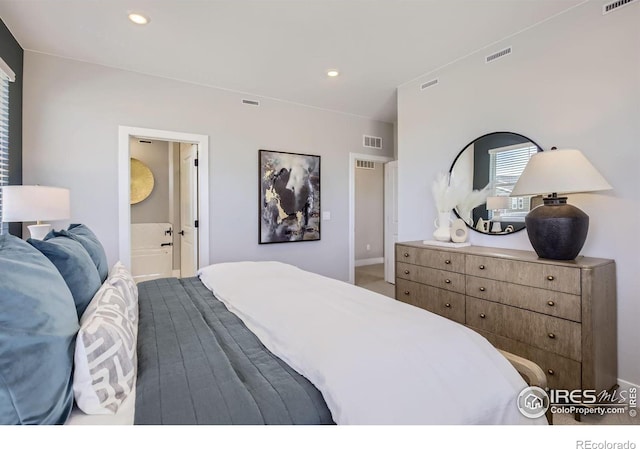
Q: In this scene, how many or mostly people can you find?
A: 0